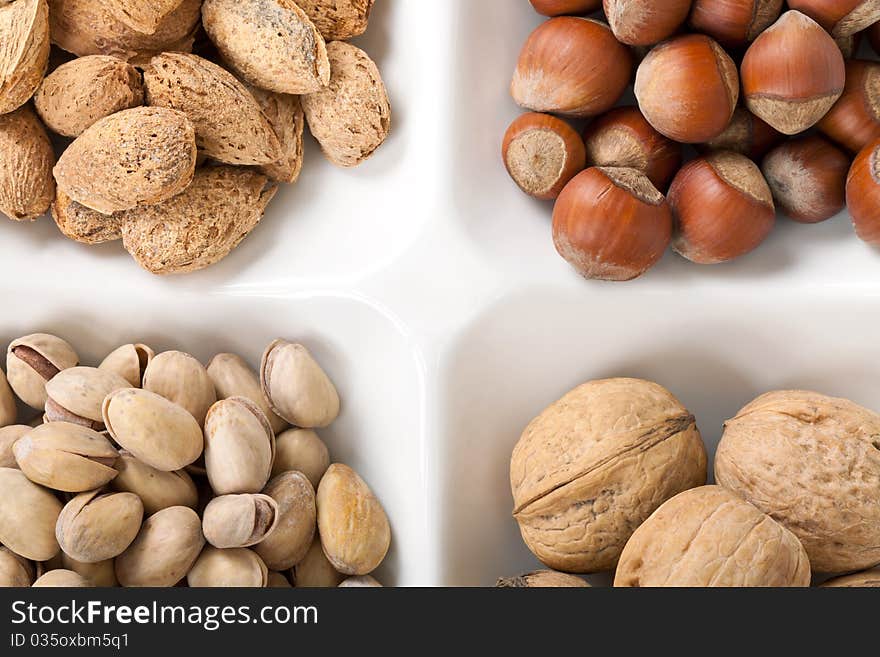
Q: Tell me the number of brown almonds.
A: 13